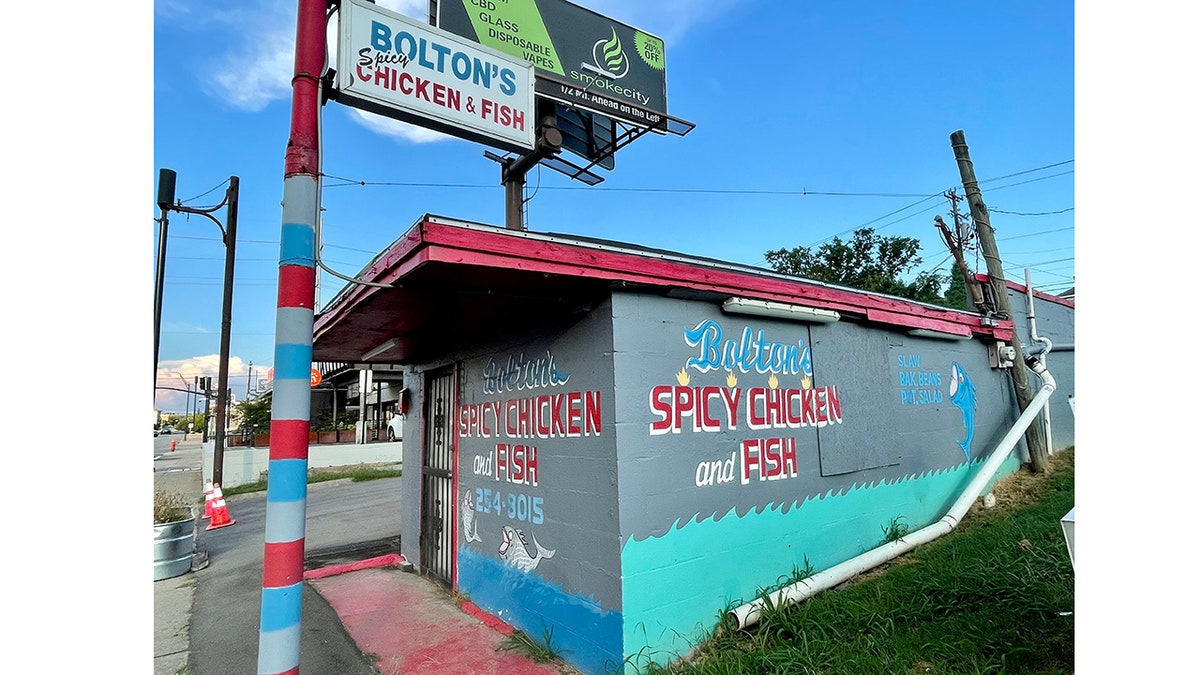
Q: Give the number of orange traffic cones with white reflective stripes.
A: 2